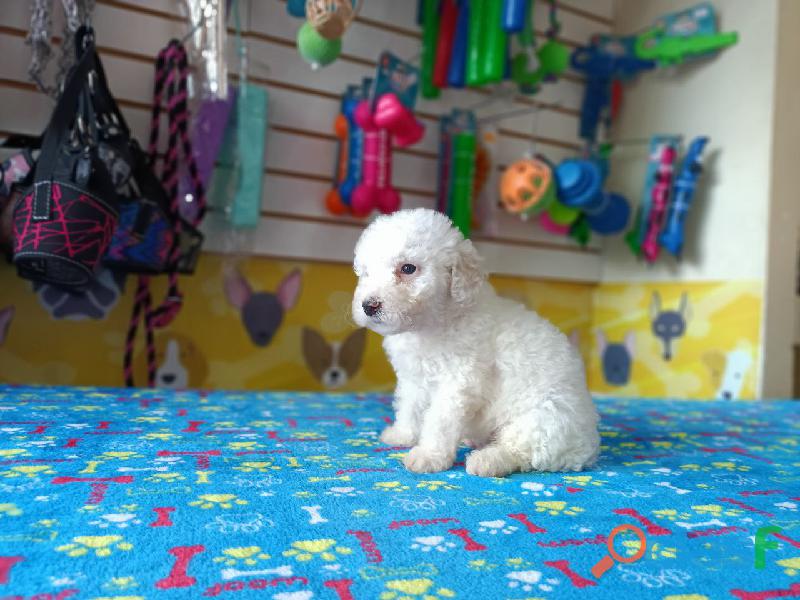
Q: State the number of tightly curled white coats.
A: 1